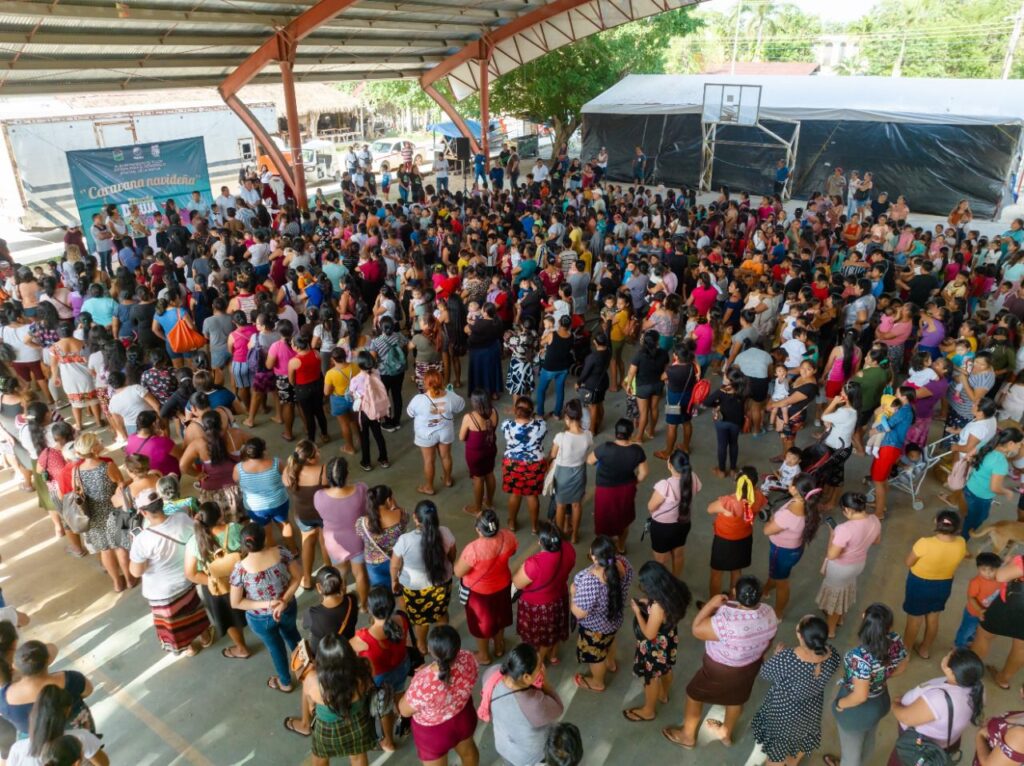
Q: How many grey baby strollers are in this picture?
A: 1